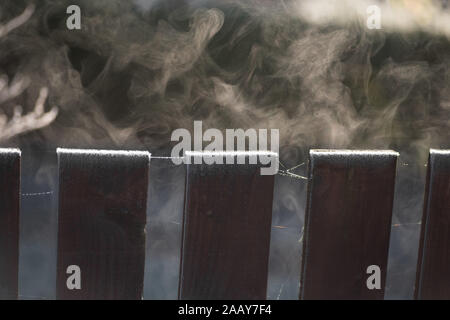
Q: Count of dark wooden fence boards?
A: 5